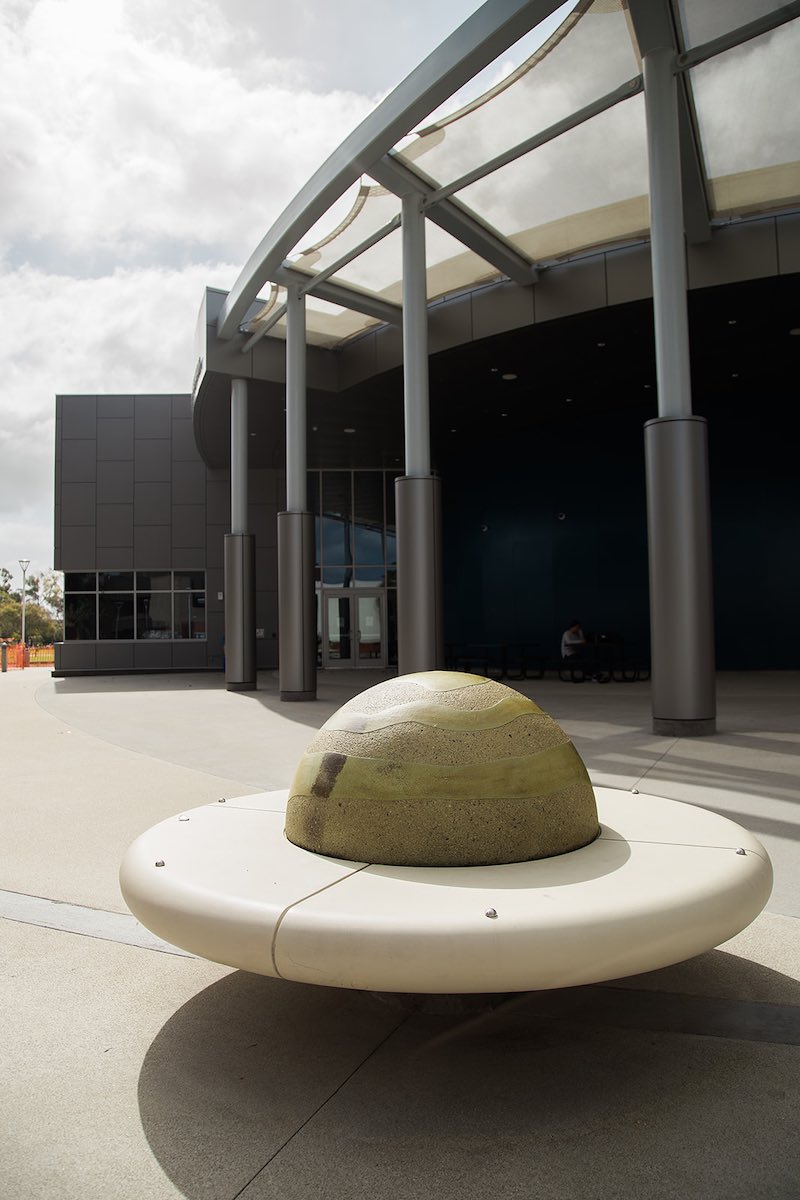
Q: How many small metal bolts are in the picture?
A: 6